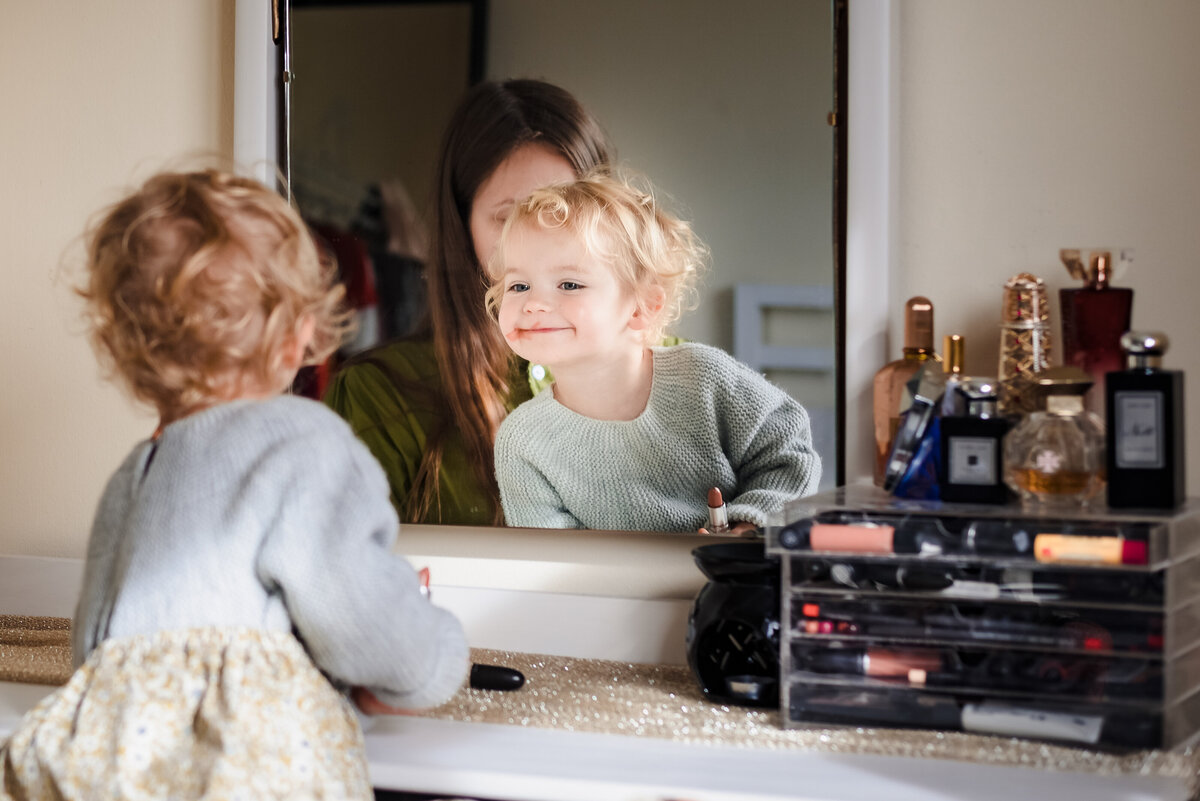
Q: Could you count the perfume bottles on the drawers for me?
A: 8